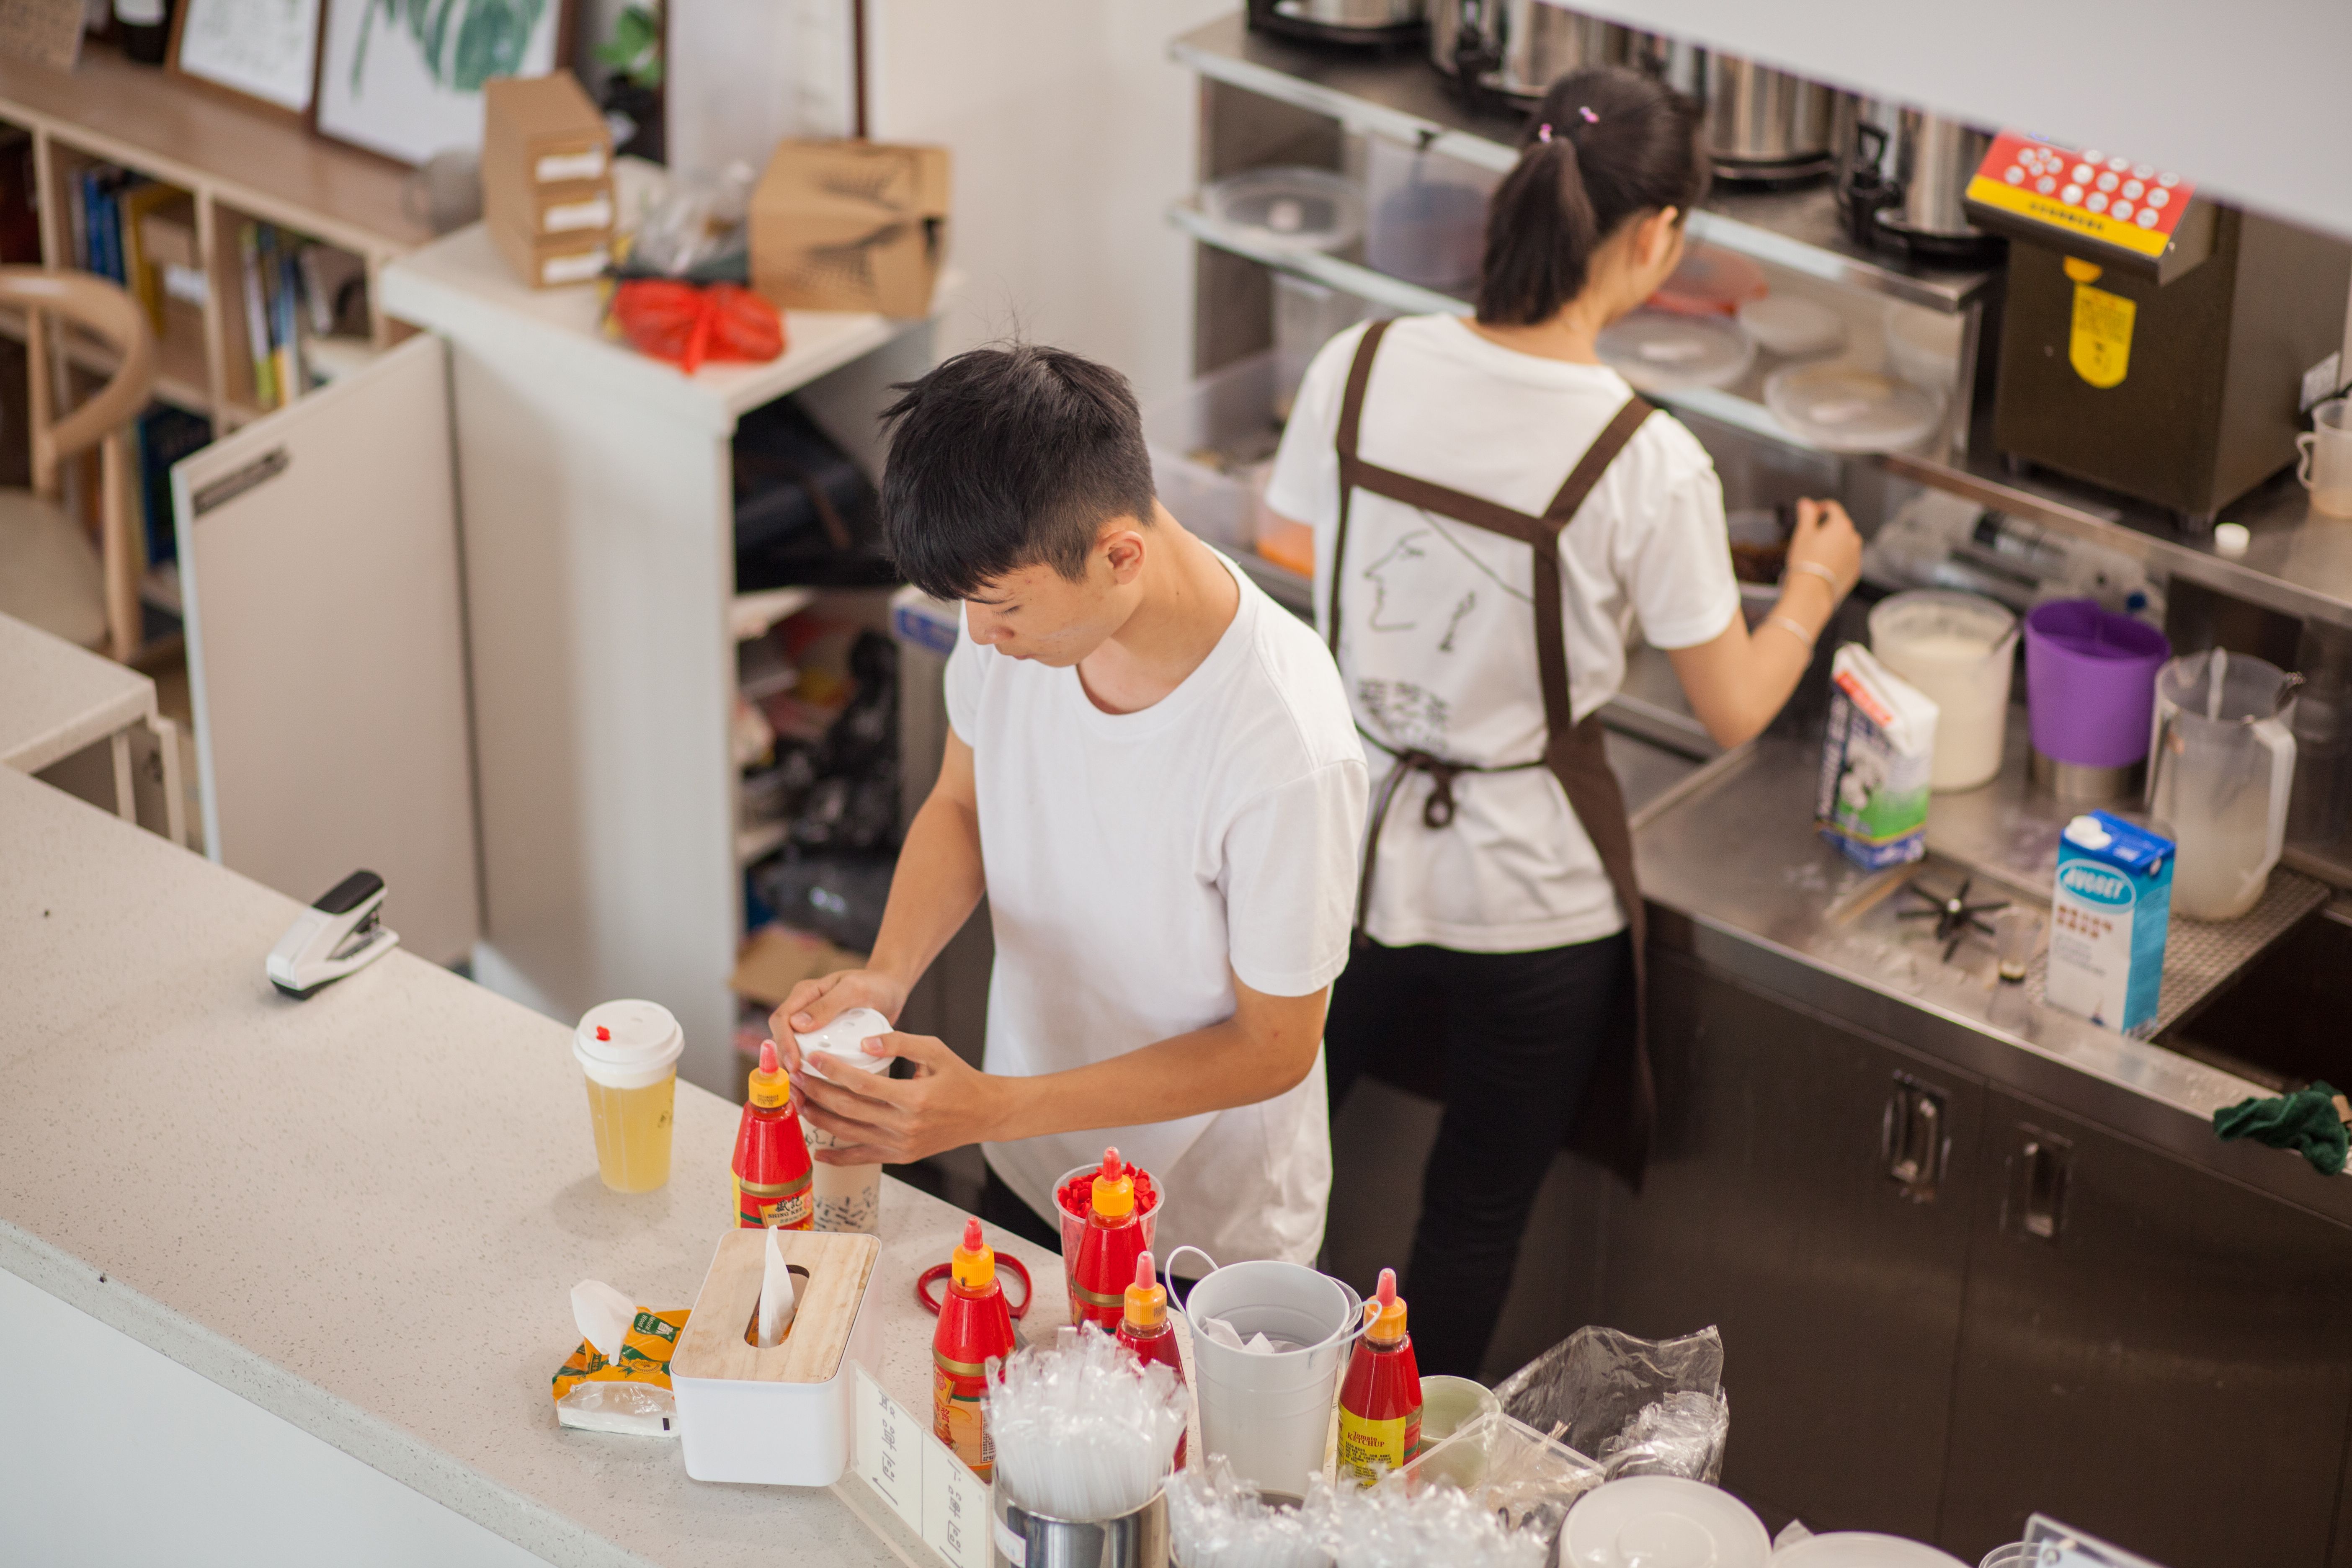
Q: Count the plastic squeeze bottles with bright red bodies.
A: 5